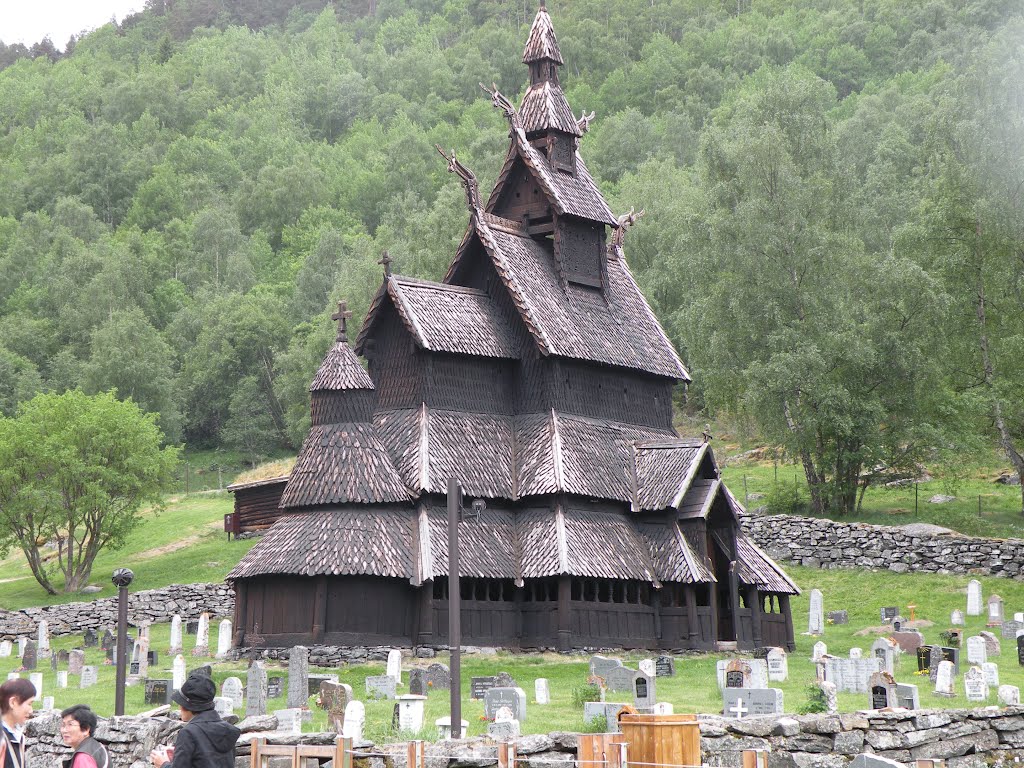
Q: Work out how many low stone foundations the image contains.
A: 1